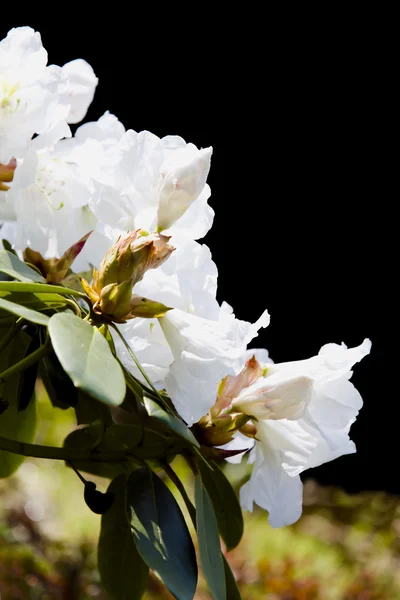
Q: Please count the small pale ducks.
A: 0